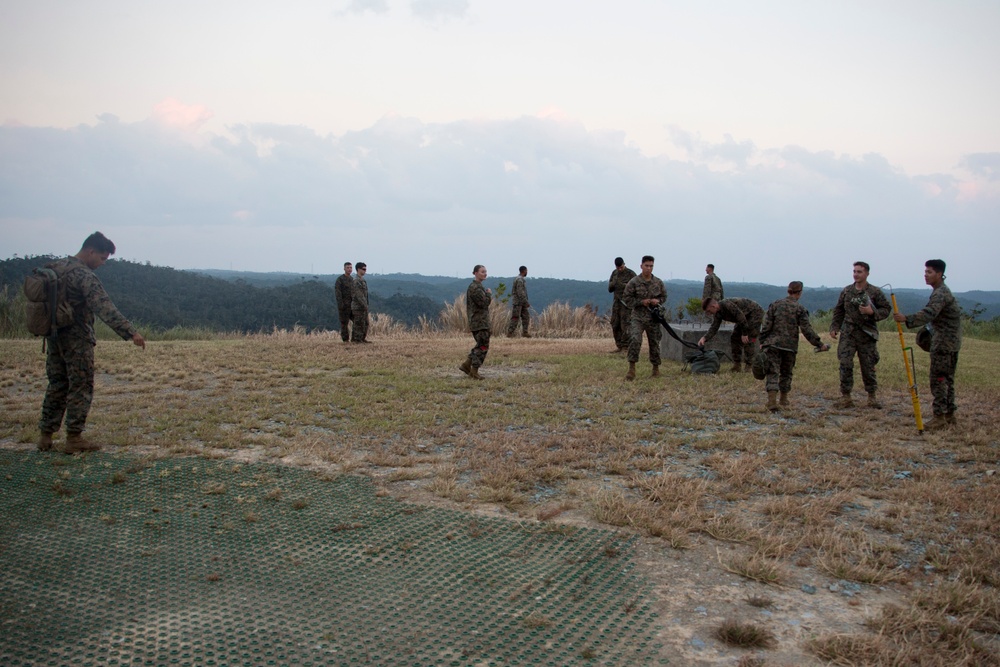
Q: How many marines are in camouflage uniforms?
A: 12